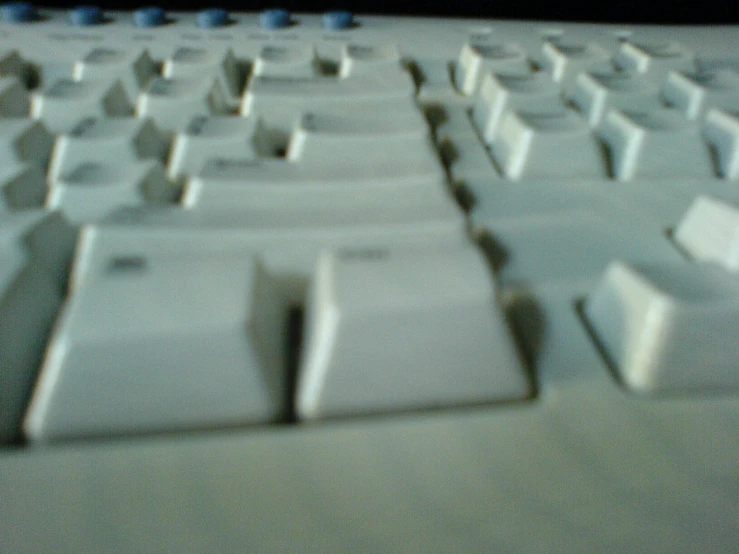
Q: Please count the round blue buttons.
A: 6